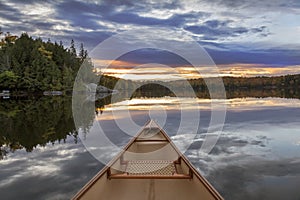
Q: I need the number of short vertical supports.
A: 4